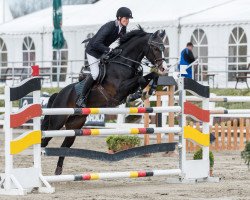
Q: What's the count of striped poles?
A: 3